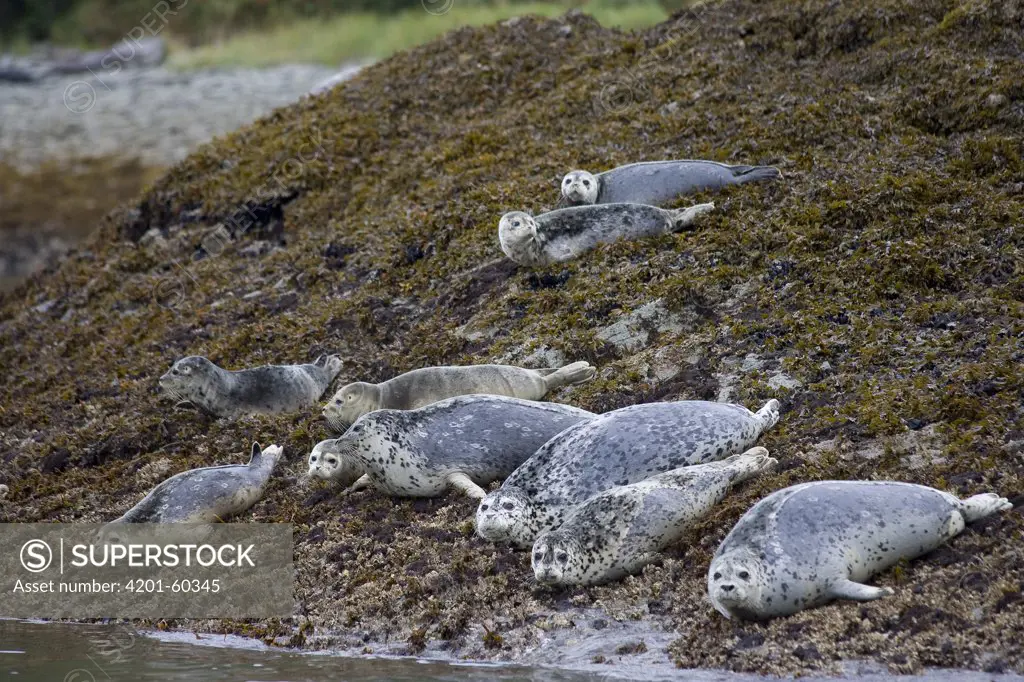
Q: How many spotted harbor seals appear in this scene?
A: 10